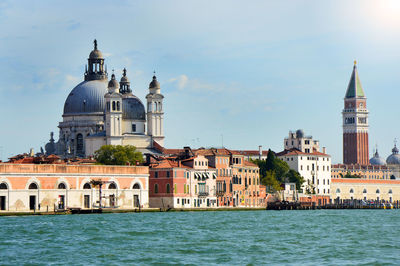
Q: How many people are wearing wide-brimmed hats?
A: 0